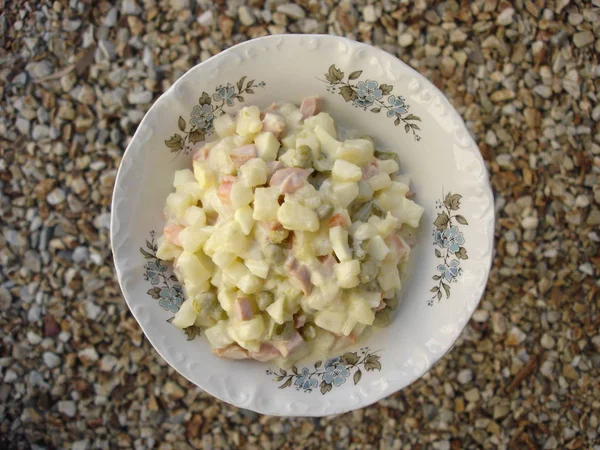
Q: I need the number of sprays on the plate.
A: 5